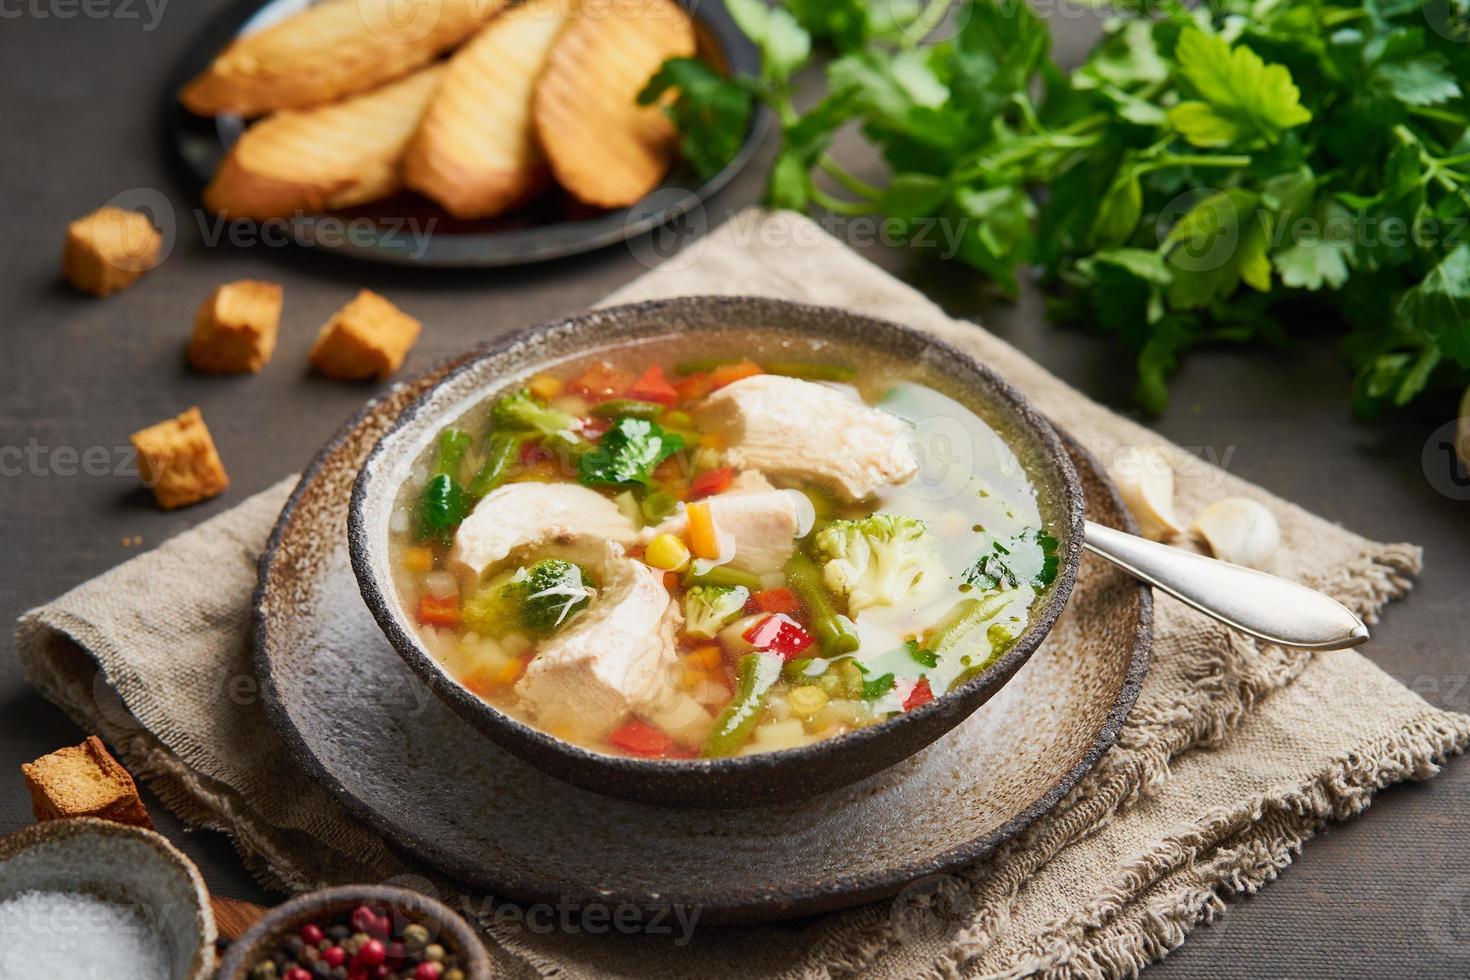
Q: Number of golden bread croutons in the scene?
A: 5